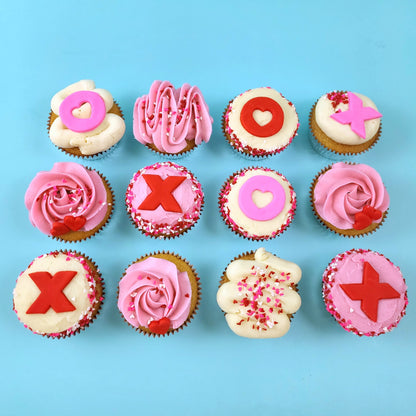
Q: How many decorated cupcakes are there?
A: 12